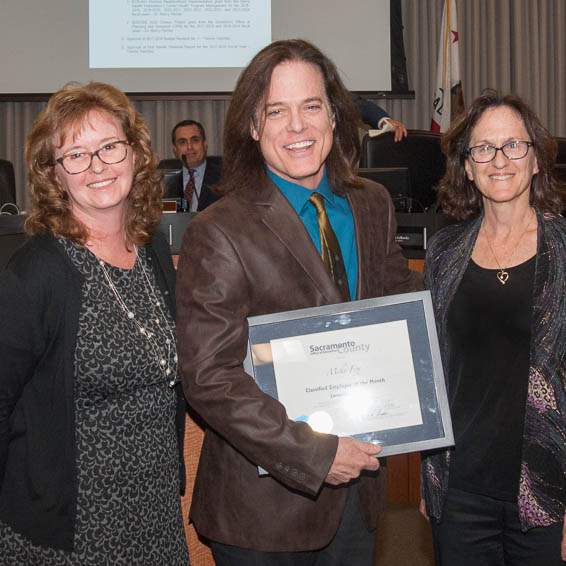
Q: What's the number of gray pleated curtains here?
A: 1